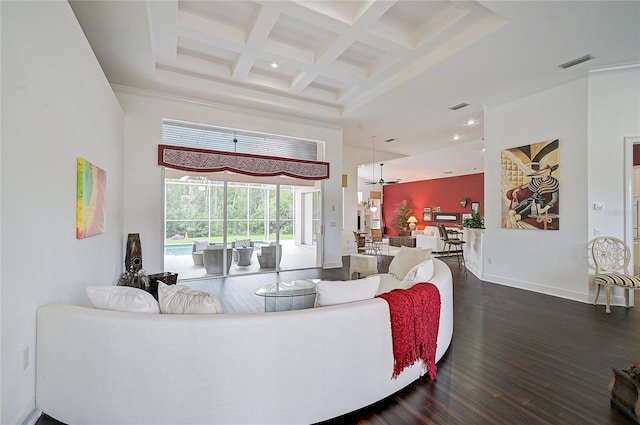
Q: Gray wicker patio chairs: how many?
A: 4